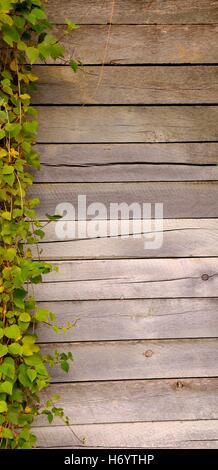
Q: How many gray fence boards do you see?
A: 12